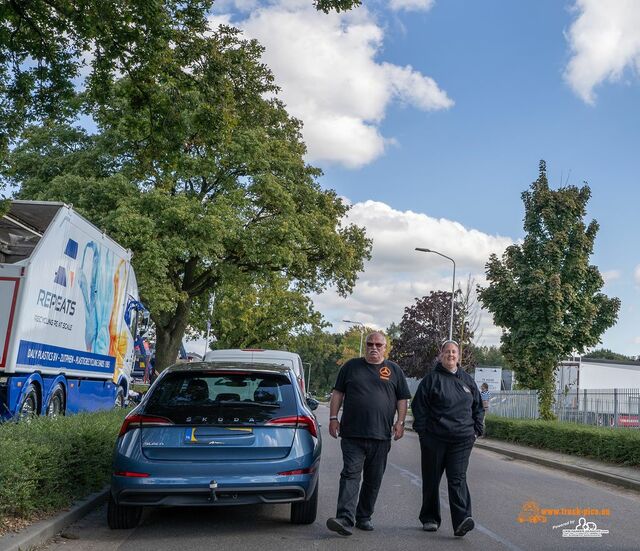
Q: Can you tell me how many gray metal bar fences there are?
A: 1